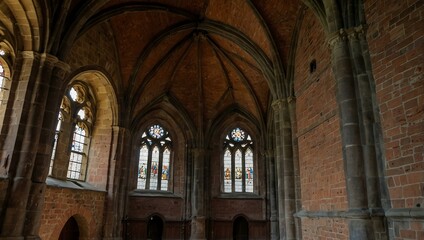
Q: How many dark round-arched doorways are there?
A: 3